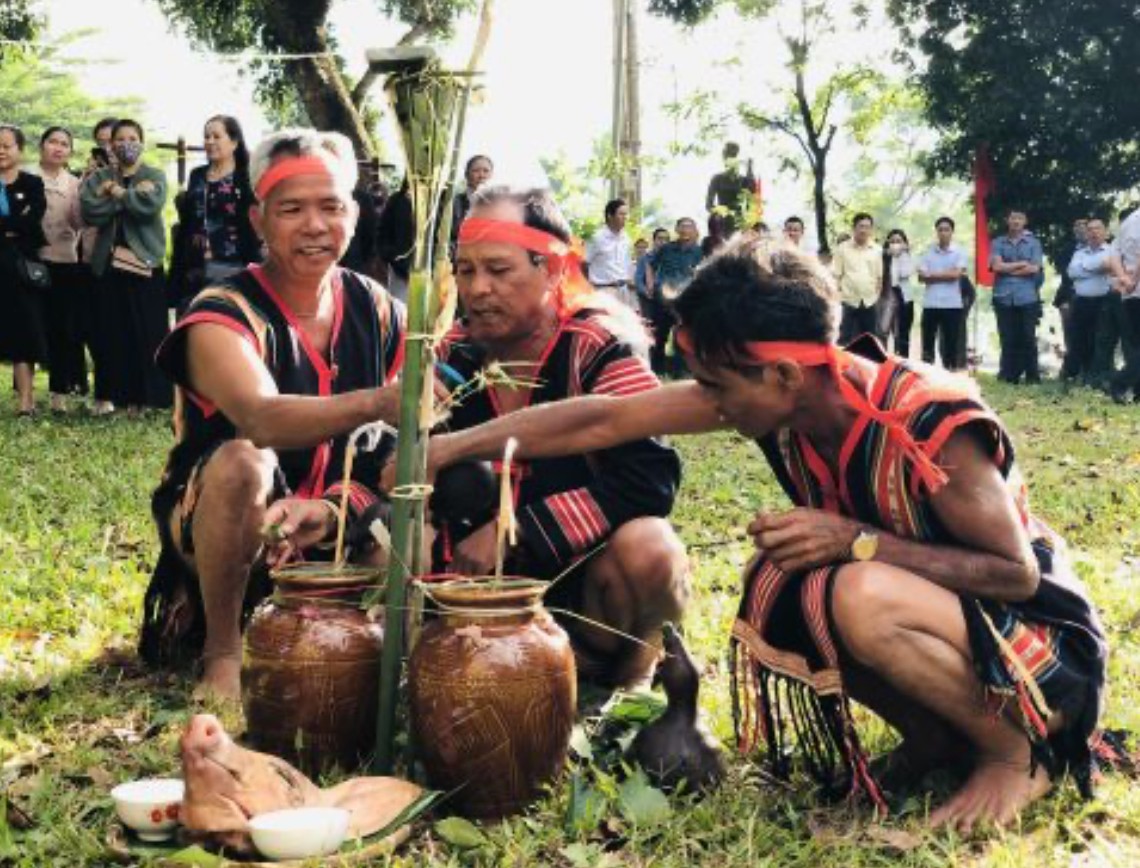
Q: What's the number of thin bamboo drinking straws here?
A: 2